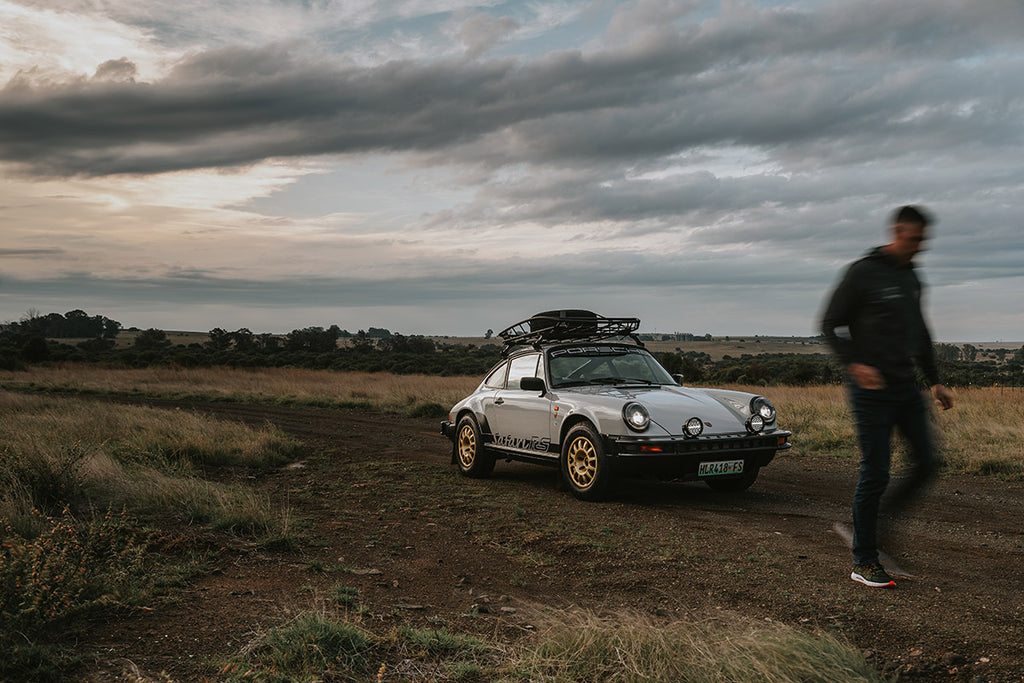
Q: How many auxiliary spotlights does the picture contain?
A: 2